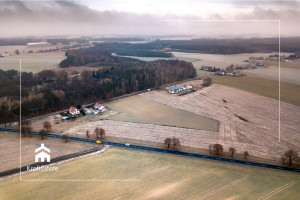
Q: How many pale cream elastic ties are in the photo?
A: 0